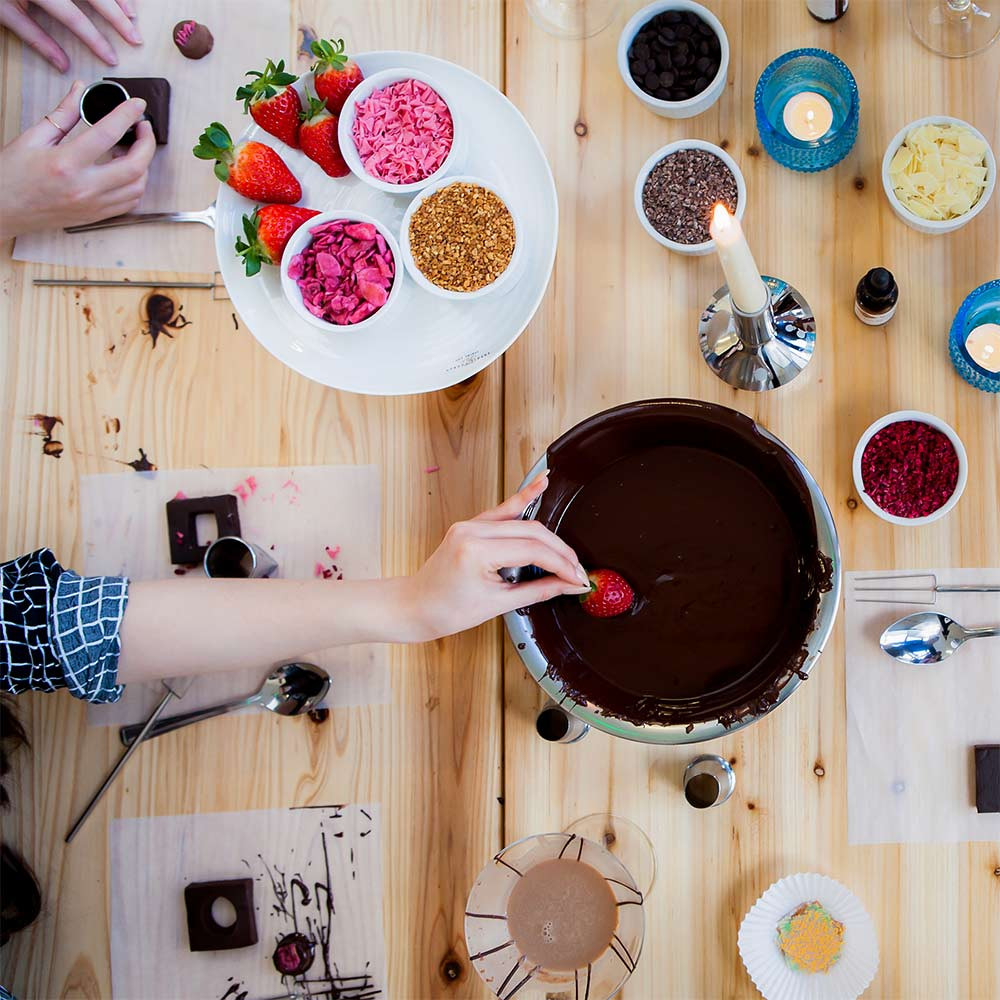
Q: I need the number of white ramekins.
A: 7